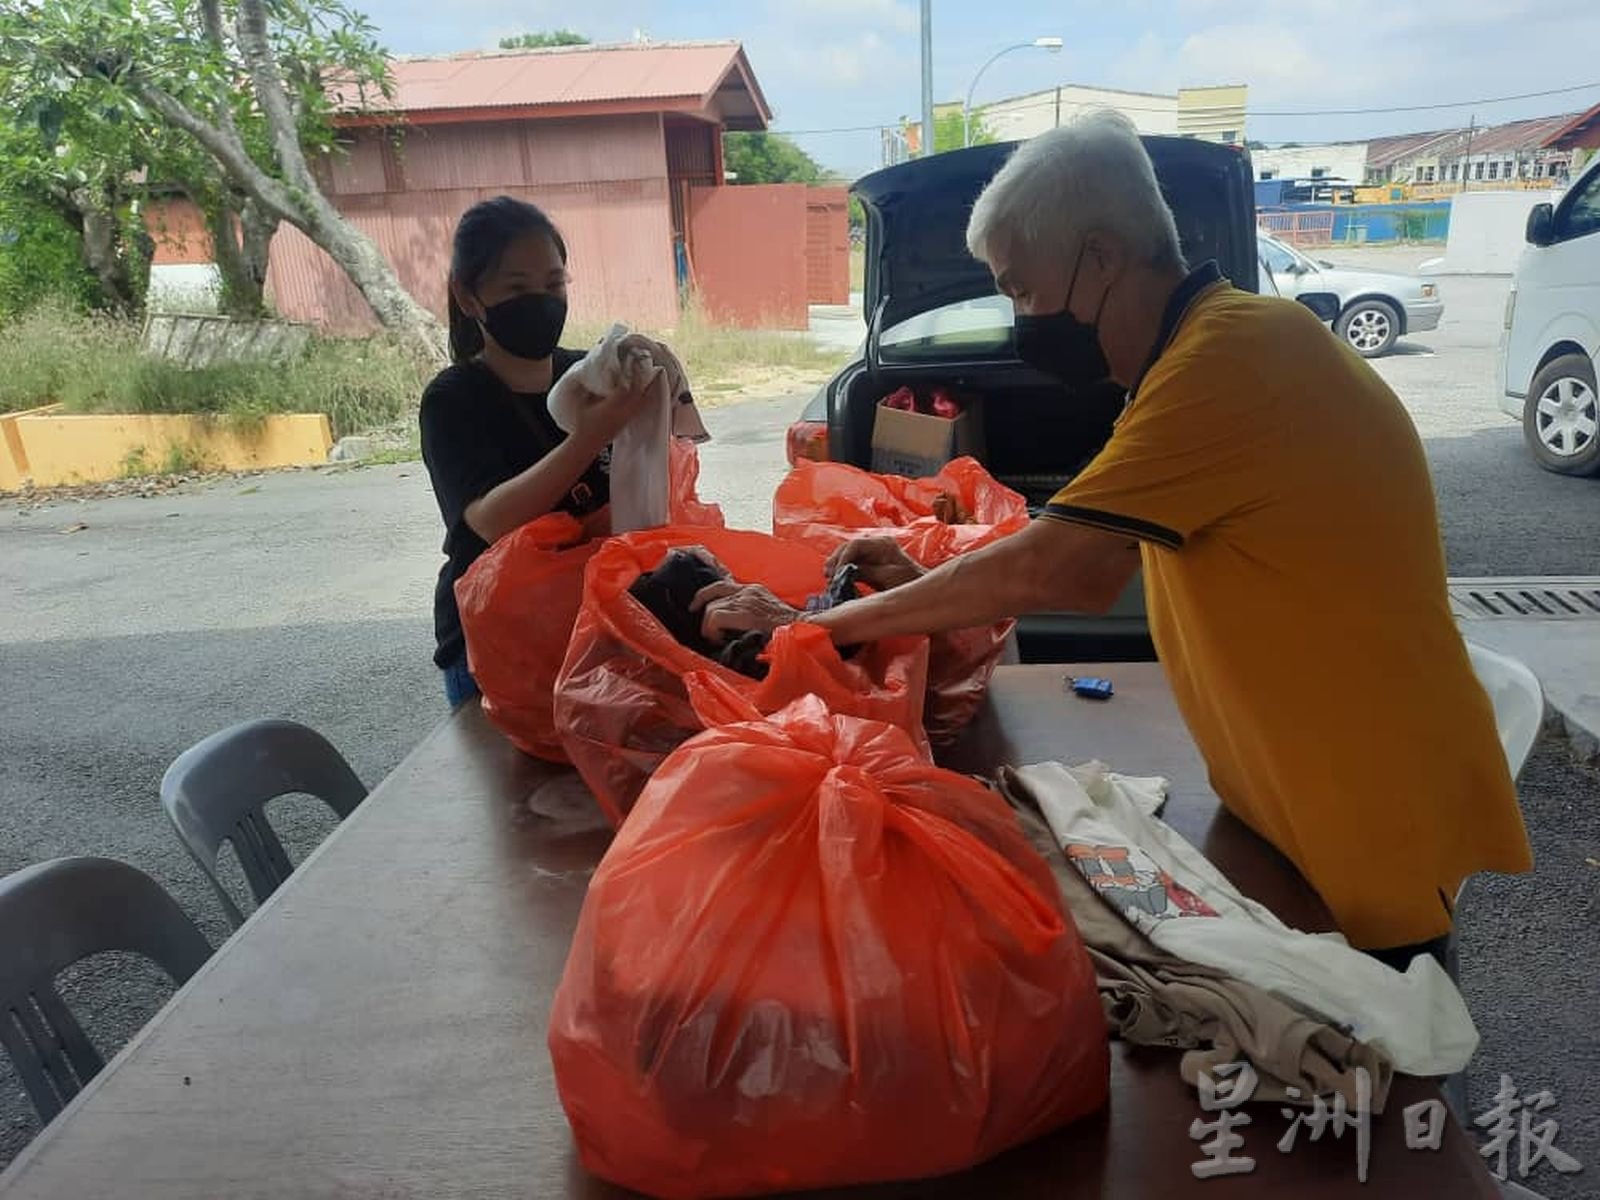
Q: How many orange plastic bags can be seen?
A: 4